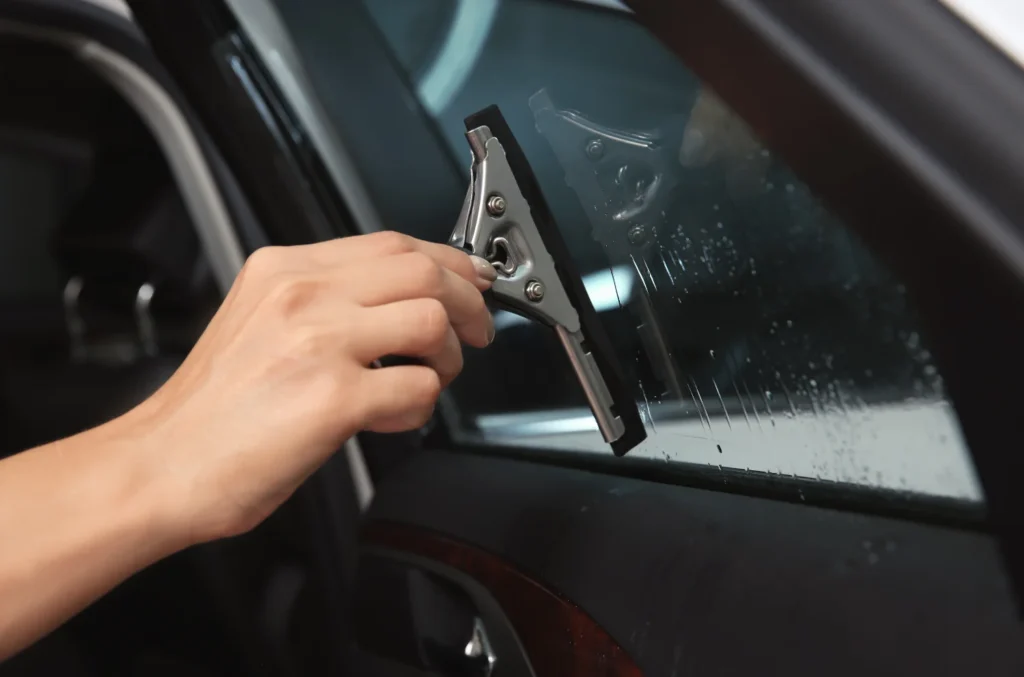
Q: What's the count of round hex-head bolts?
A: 2